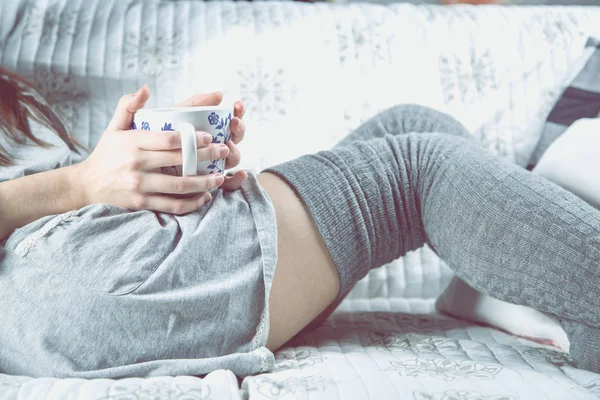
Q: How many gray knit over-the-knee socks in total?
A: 2